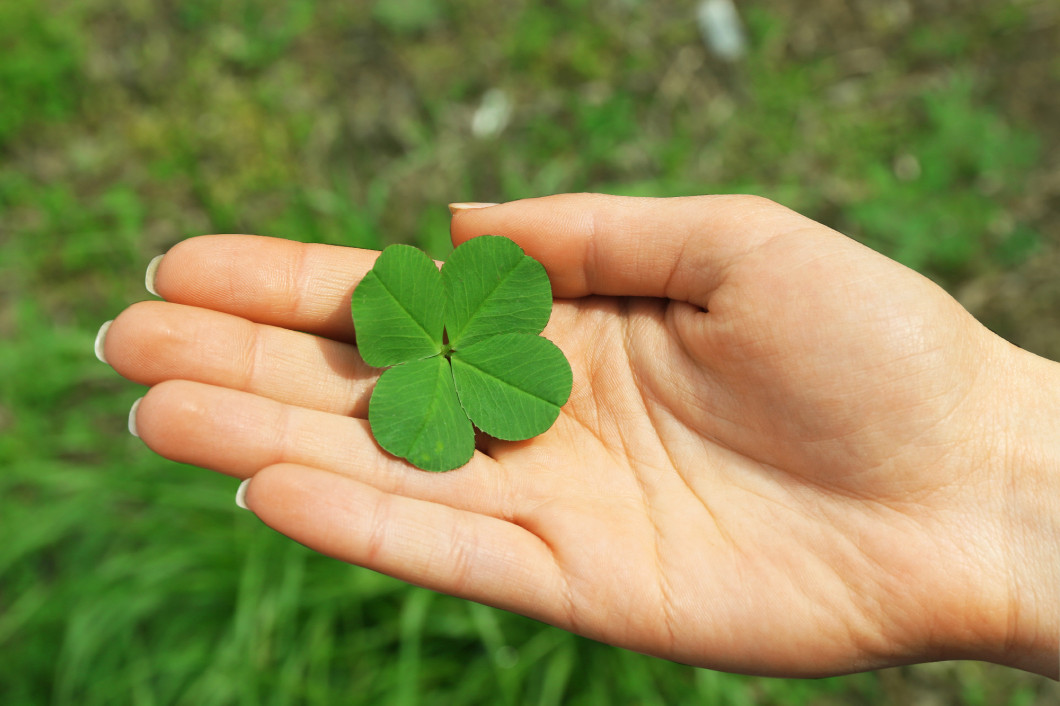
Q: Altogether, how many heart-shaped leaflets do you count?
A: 4